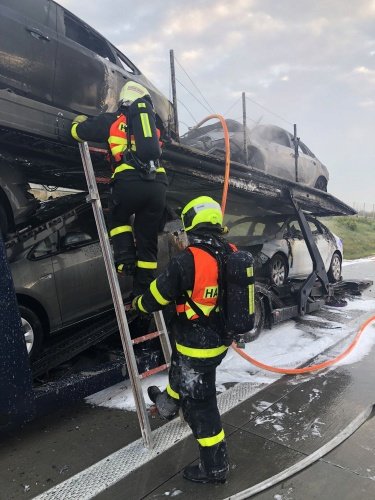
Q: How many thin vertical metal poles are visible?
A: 3